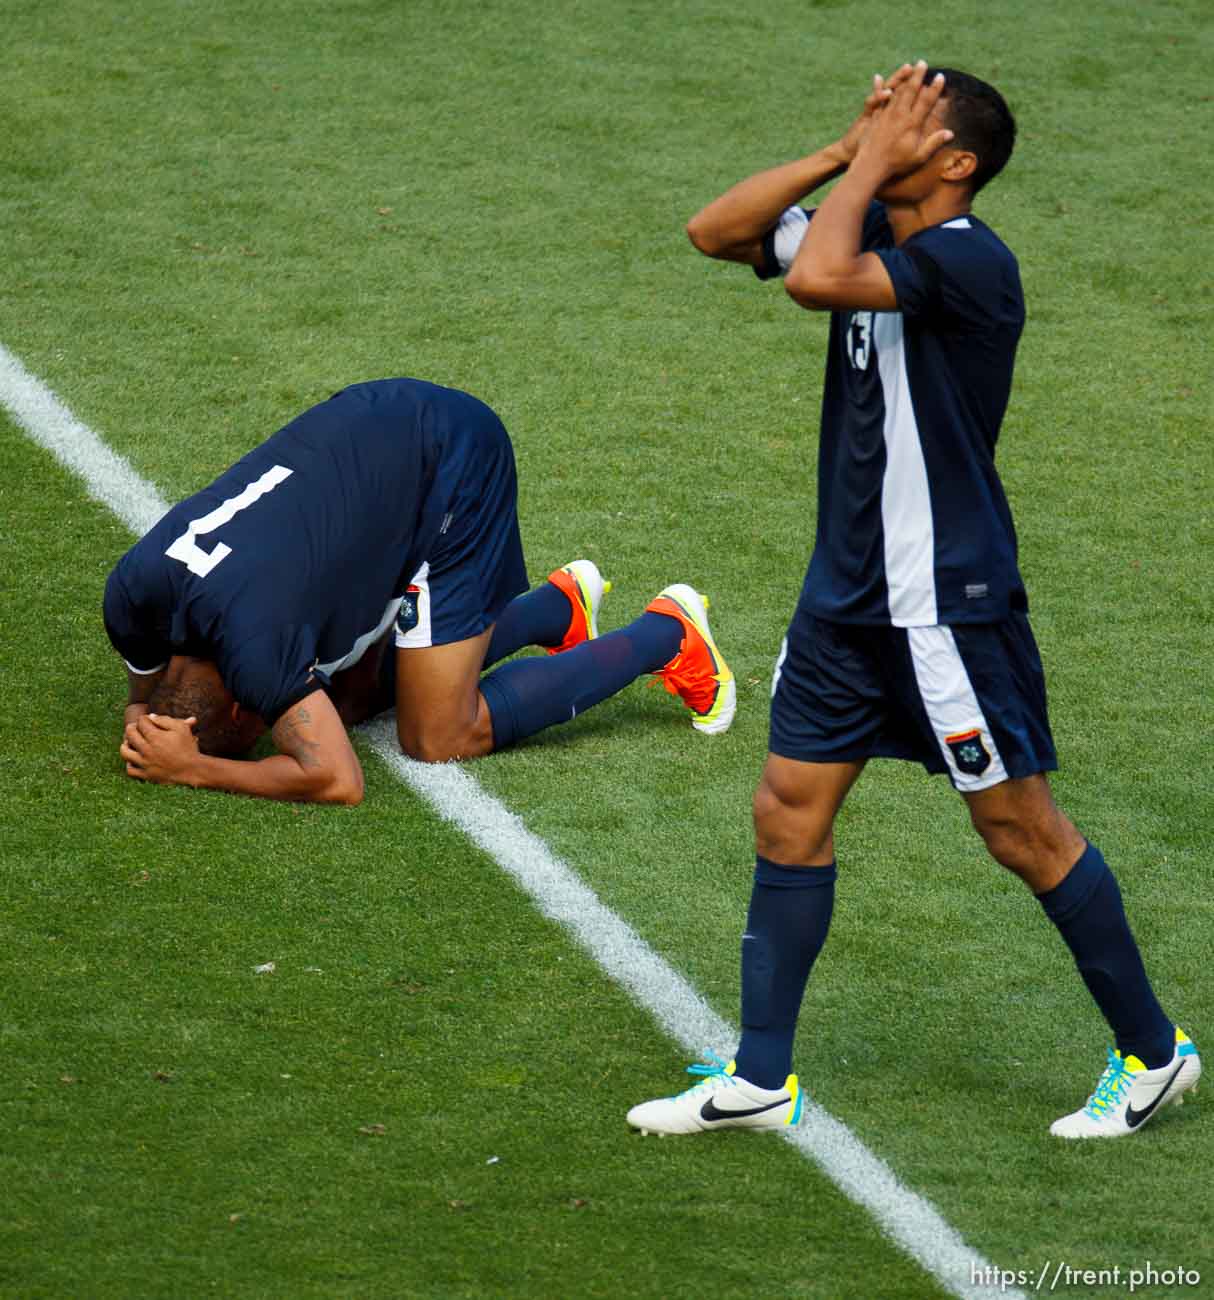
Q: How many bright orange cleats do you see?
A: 2